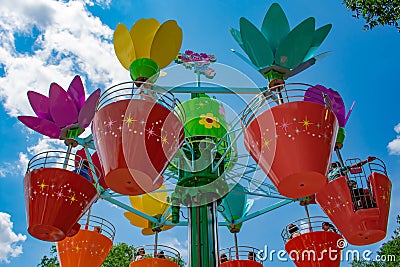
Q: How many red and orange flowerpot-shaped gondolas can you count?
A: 8